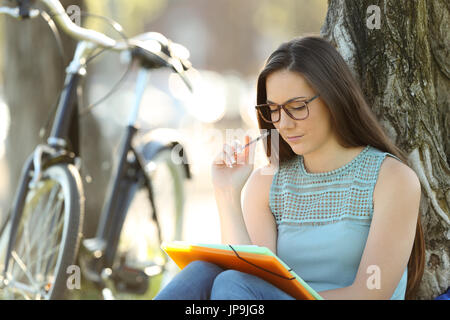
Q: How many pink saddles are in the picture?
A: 0